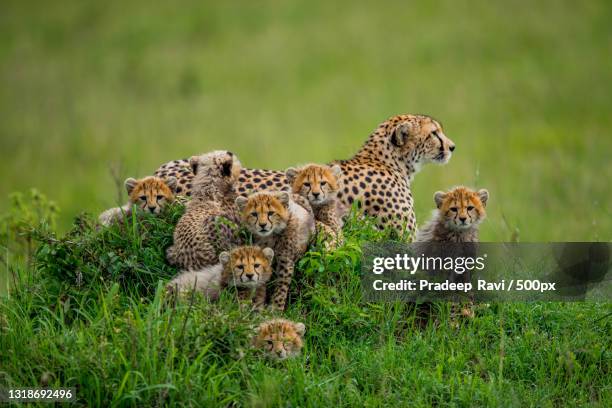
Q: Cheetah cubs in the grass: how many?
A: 7